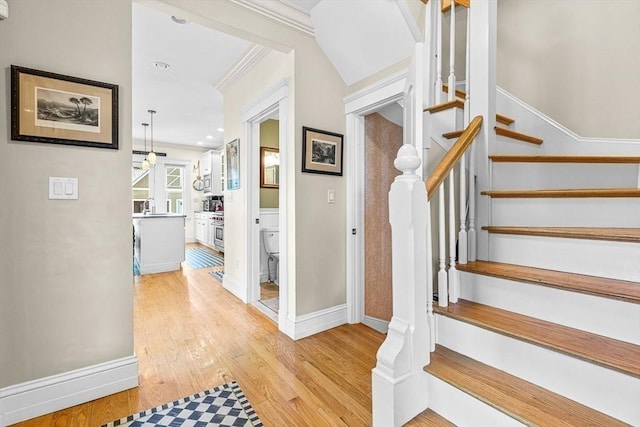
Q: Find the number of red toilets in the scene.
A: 0